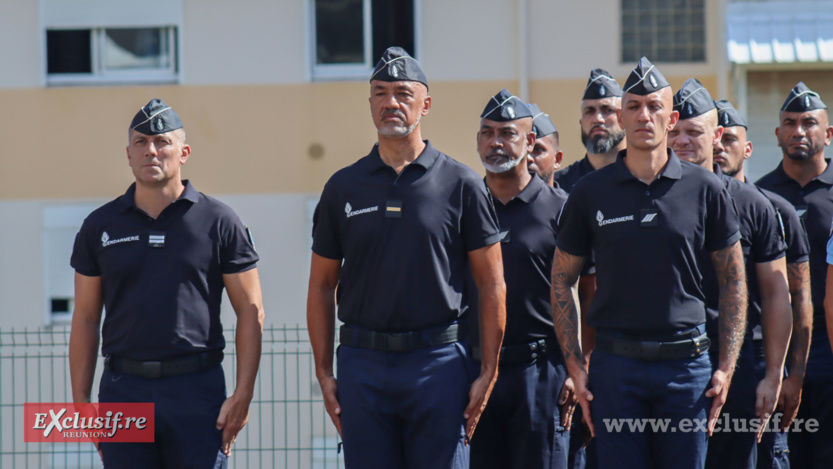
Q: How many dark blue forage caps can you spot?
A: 9